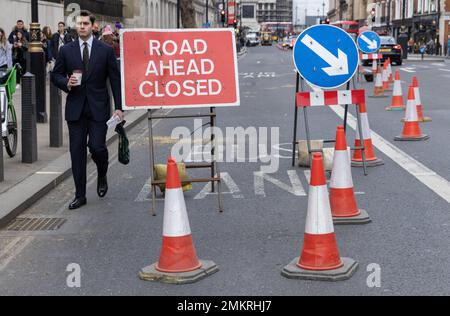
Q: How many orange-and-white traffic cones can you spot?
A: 11